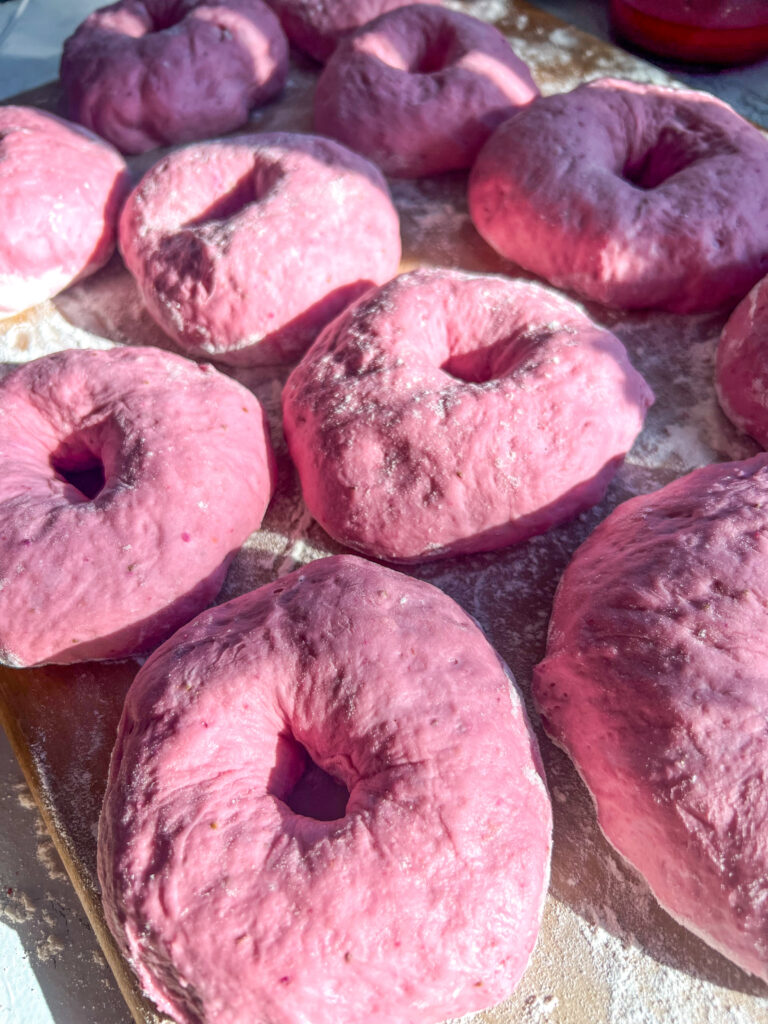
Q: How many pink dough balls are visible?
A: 11